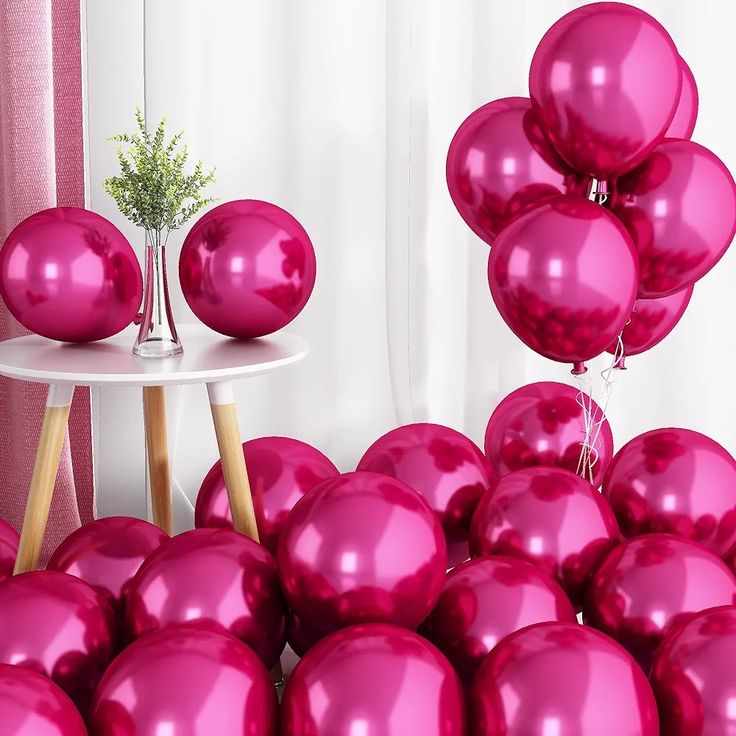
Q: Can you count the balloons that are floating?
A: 6